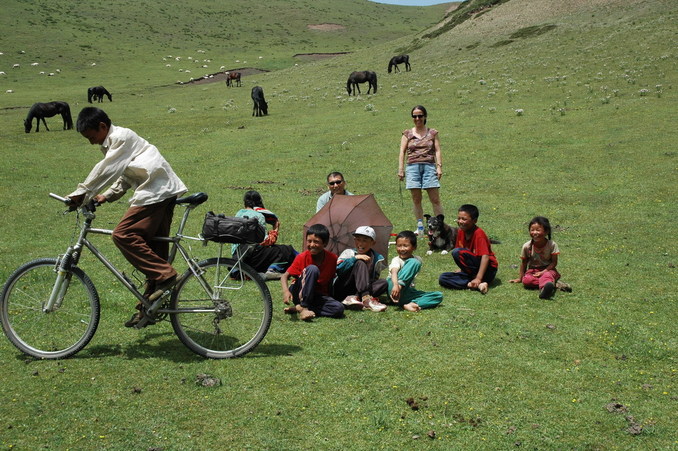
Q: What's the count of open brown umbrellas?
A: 1